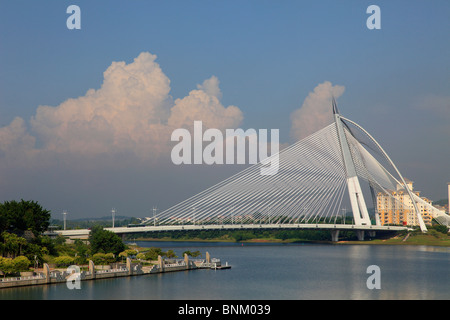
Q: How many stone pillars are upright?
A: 6